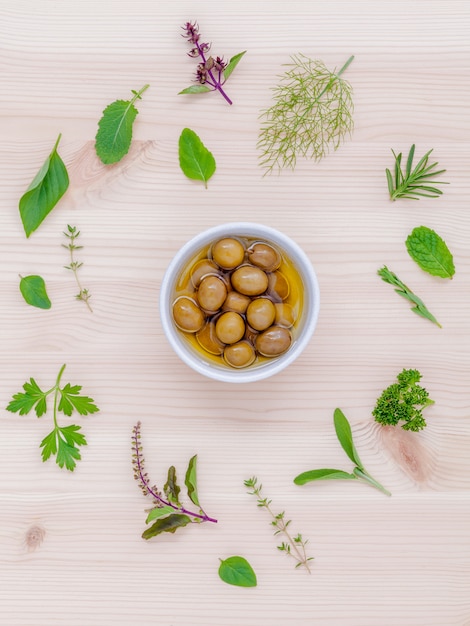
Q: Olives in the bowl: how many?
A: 14